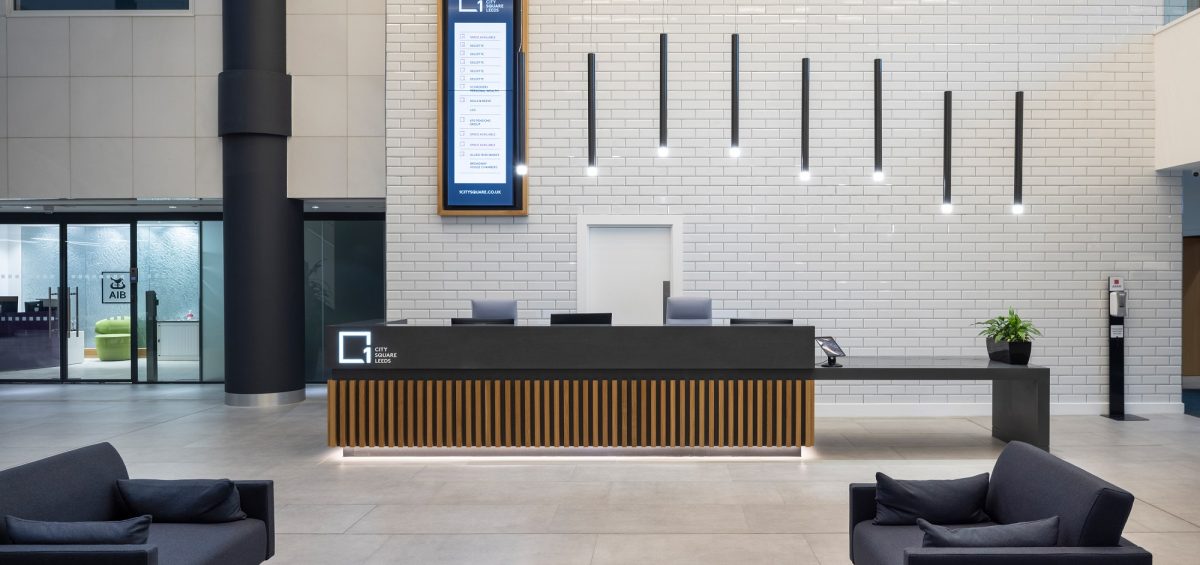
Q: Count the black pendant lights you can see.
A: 8